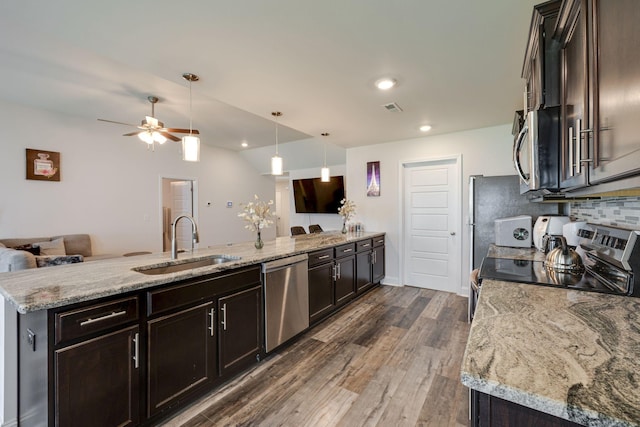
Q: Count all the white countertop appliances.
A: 3